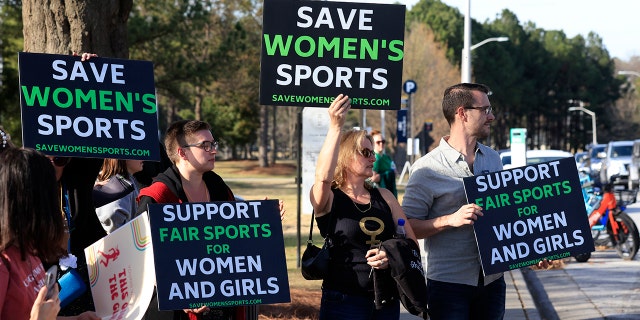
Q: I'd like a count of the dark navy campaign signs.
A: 4